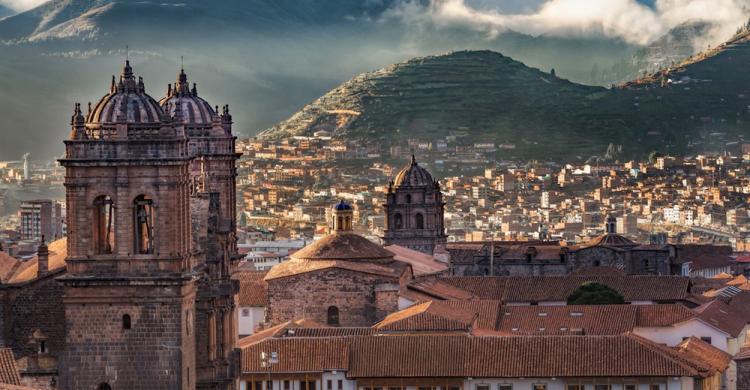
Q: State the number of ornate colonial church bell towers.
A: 3